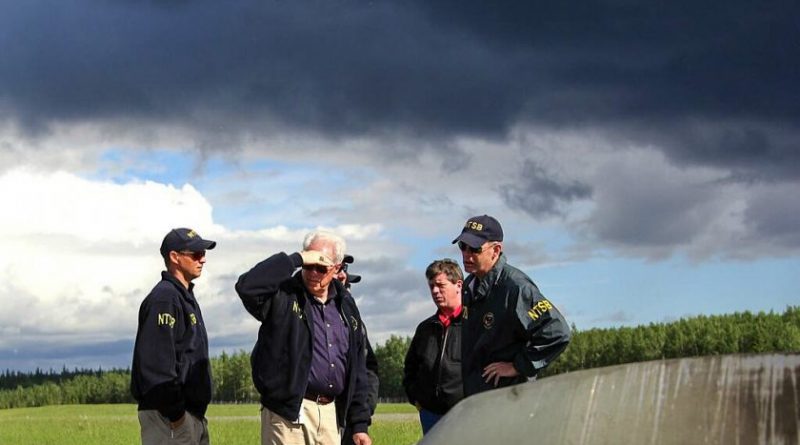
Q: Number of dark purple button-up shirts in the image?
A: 1